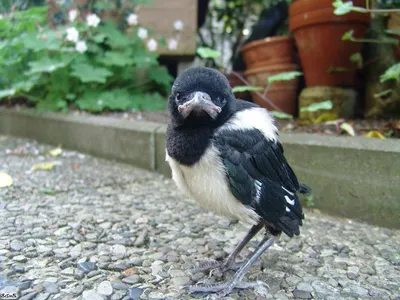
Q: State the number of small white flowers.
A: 9